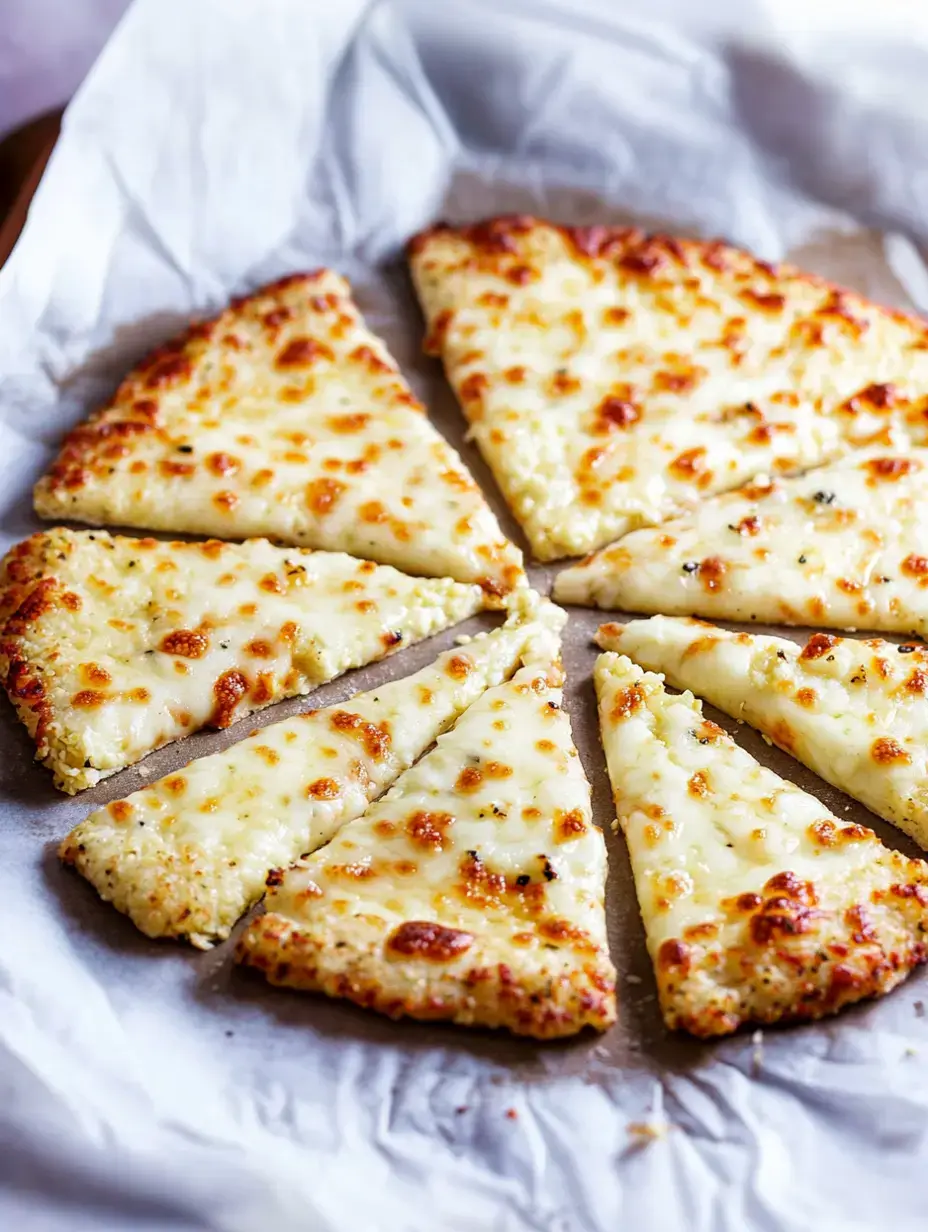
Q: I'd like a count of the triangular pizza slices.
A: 8